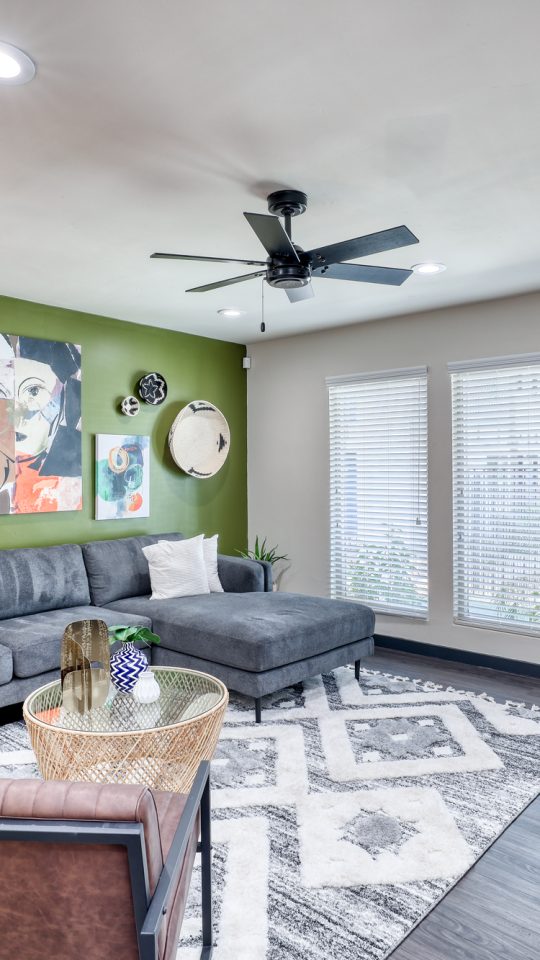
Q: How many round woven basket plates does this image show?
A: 3